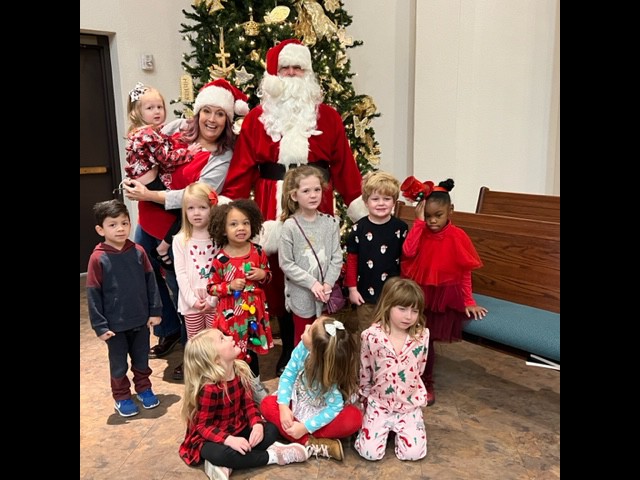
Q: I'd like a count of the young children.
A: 10